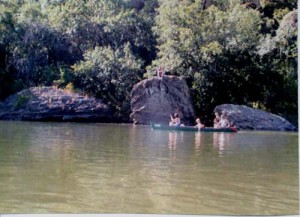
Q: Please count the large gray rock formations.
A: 3